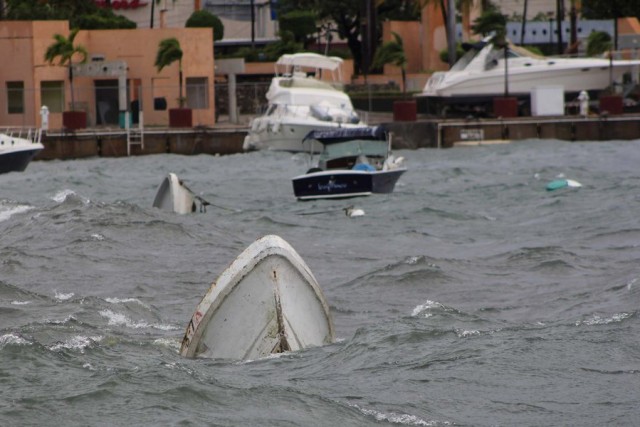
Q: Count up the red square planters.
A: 5